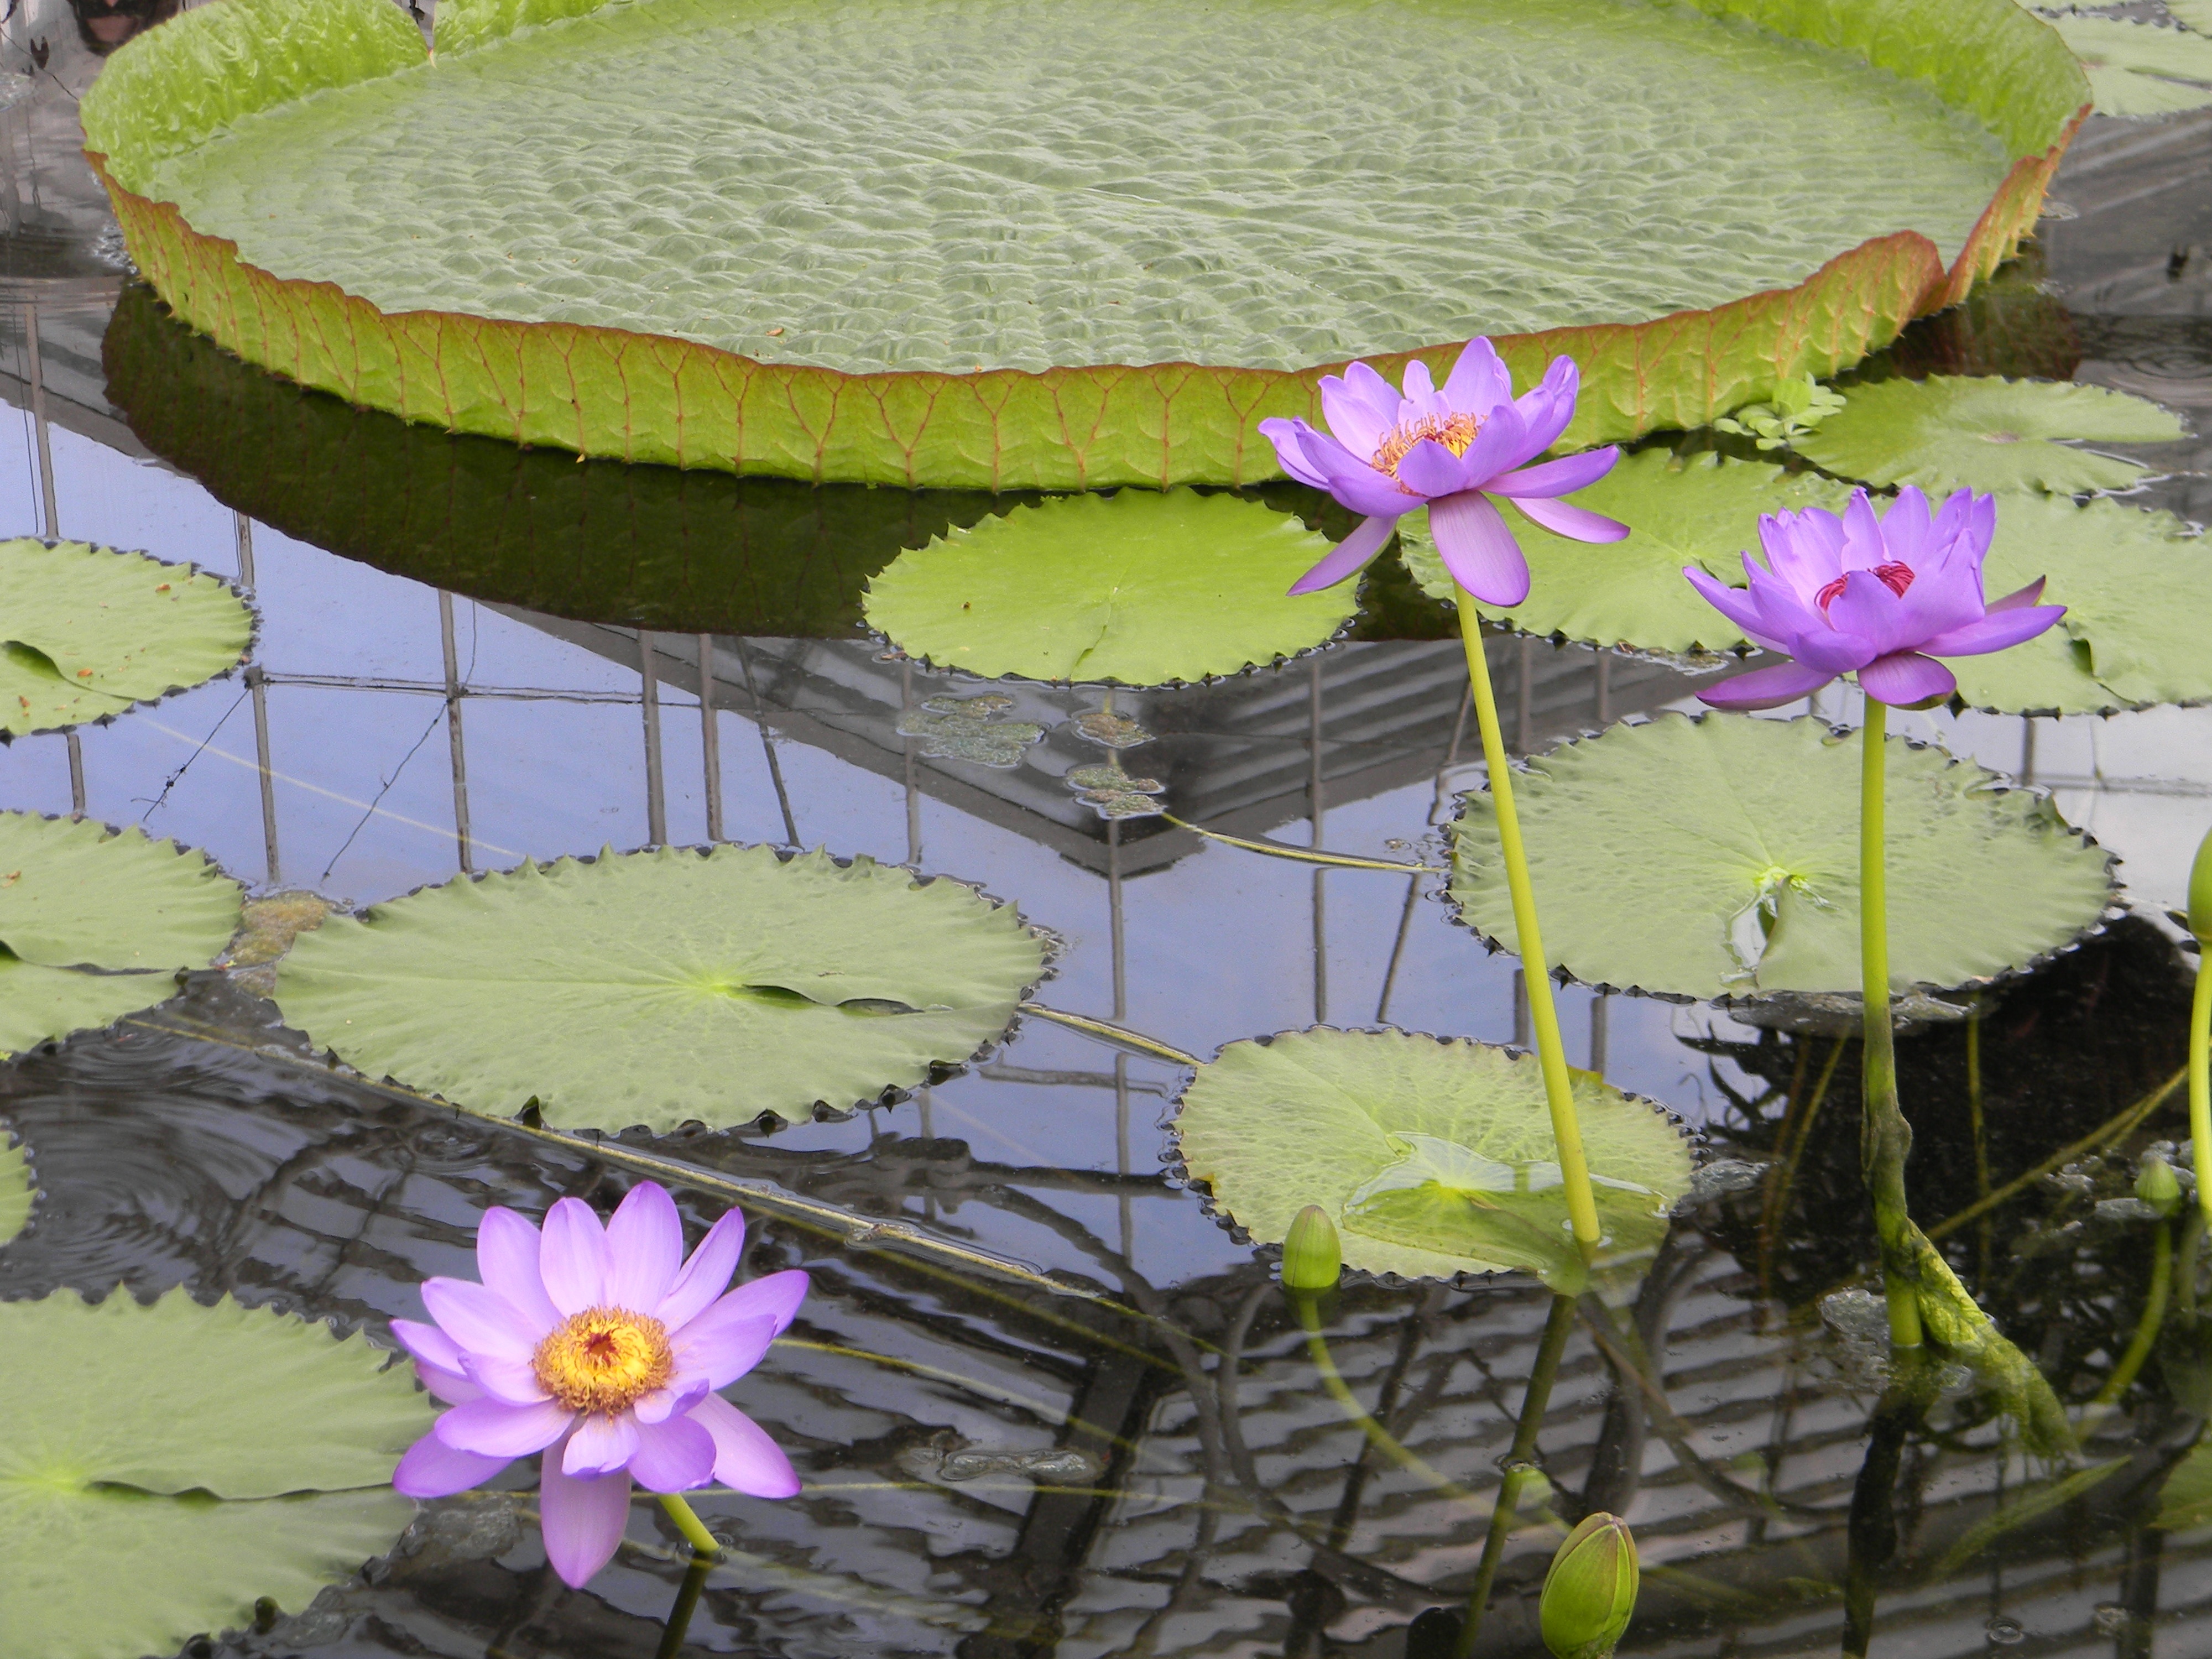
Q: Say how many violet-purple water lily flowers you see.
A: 3